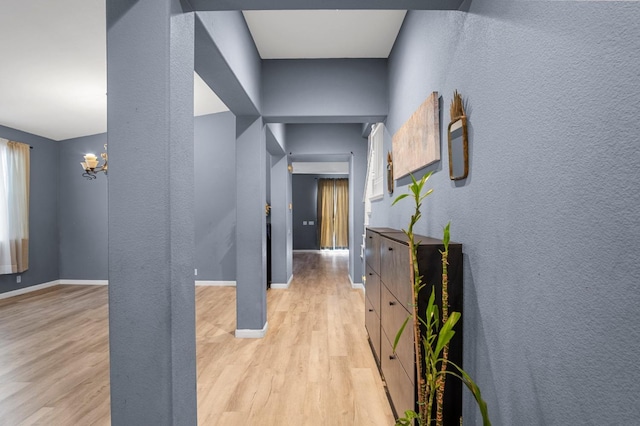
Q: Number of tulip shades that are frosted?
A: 3